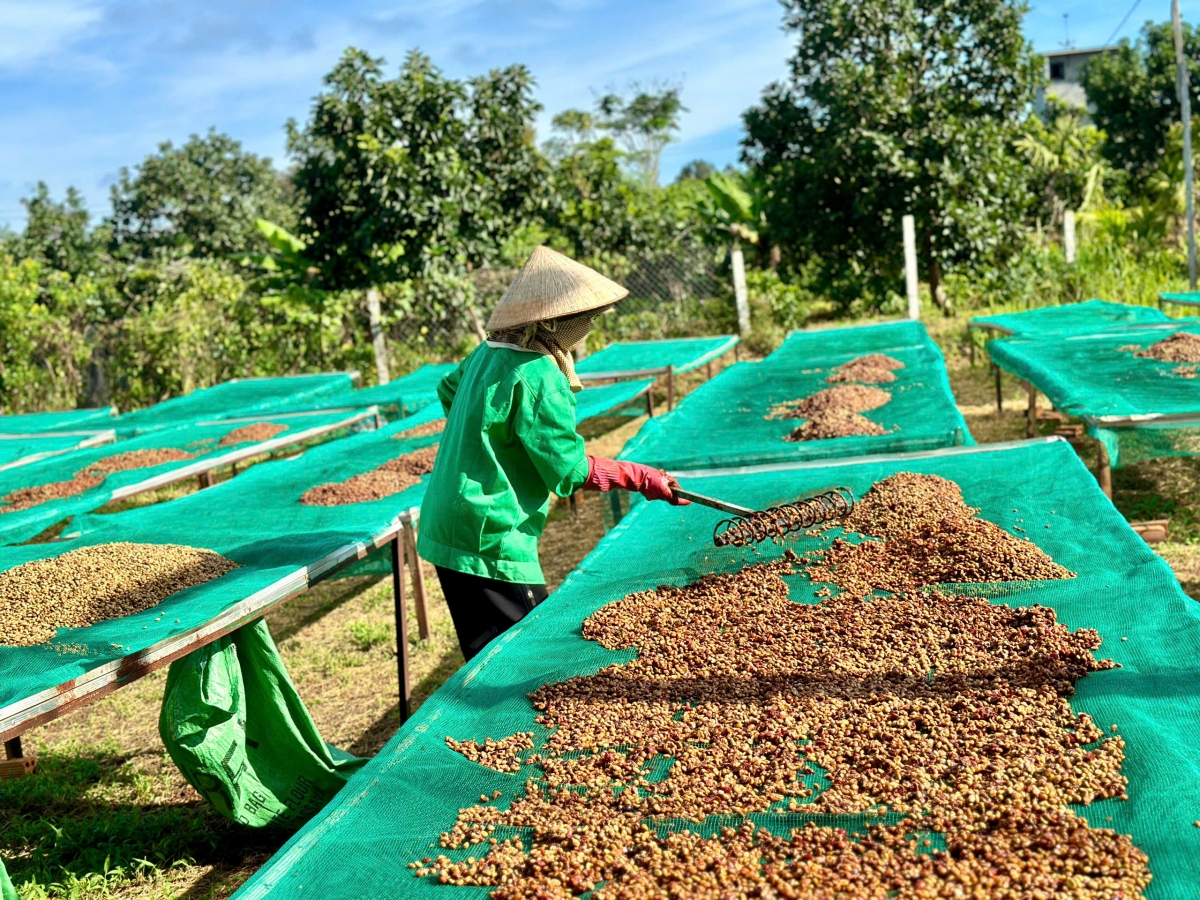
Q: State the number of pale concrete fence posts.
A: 4